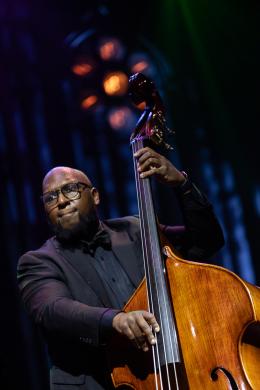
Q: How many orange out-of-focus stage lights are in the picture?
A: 7